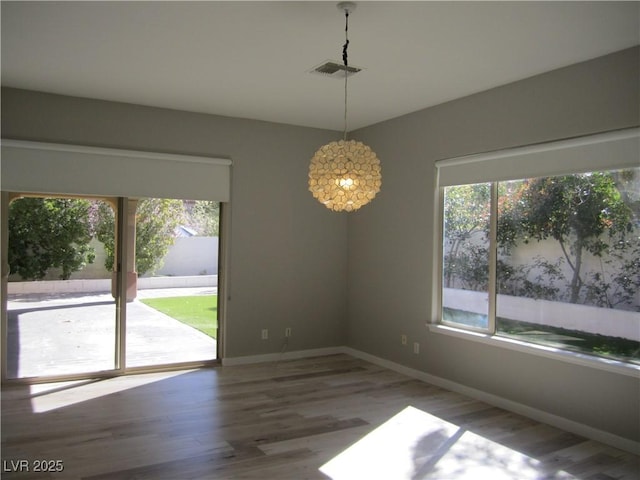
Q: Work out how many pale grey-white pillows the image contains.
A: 0